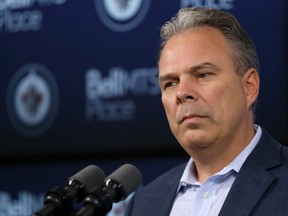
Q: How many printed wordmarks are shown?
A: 4